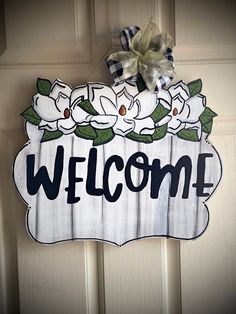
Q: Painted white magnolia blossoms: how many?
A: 3